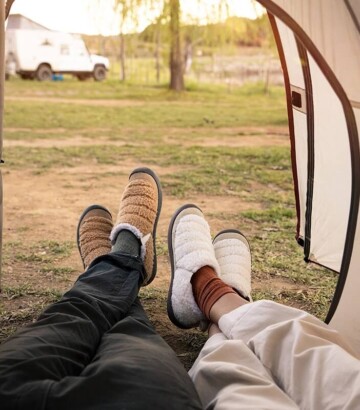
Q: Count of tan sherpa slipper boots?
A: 2